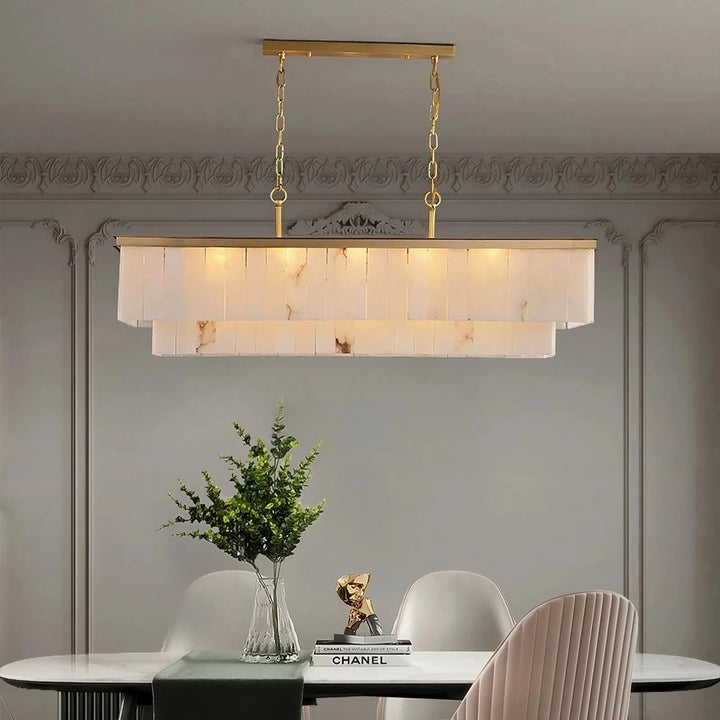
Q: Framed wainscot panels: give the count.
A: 3